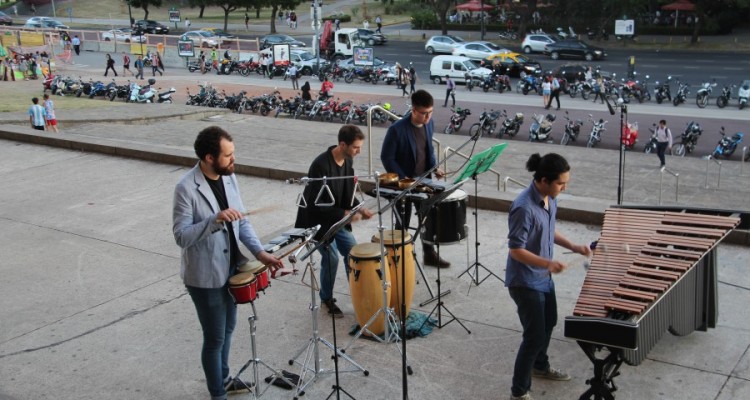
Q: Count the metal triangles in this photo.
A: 3